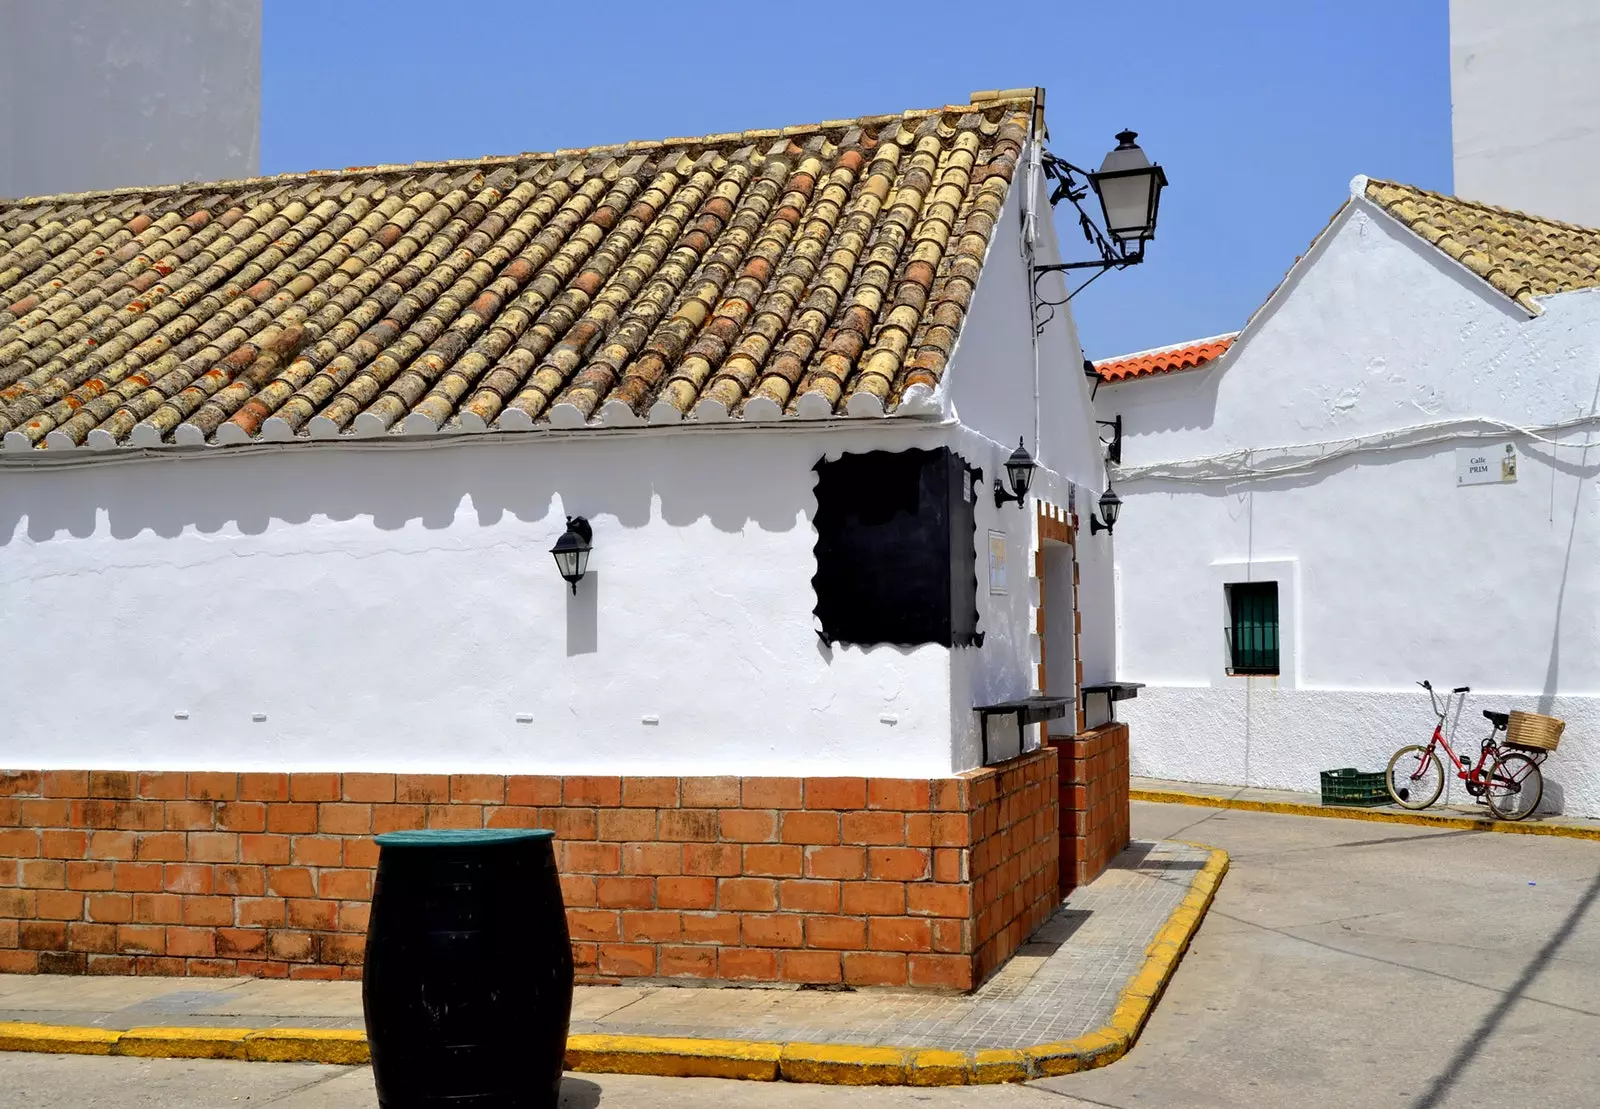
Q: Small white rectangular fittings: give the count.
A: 5